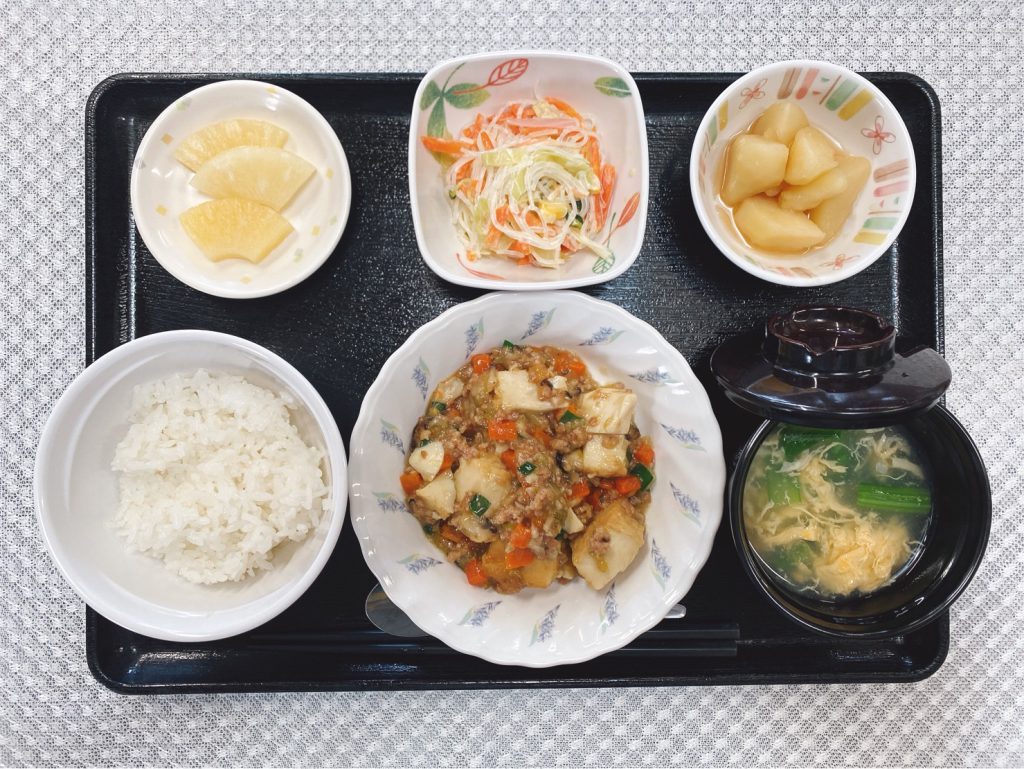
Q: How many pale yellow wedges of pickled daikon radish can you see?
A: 3